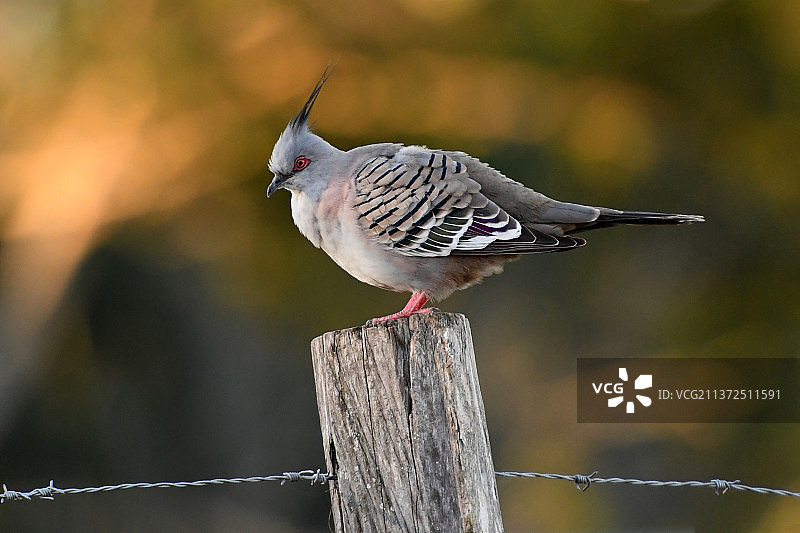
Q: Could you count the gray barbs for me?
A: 6